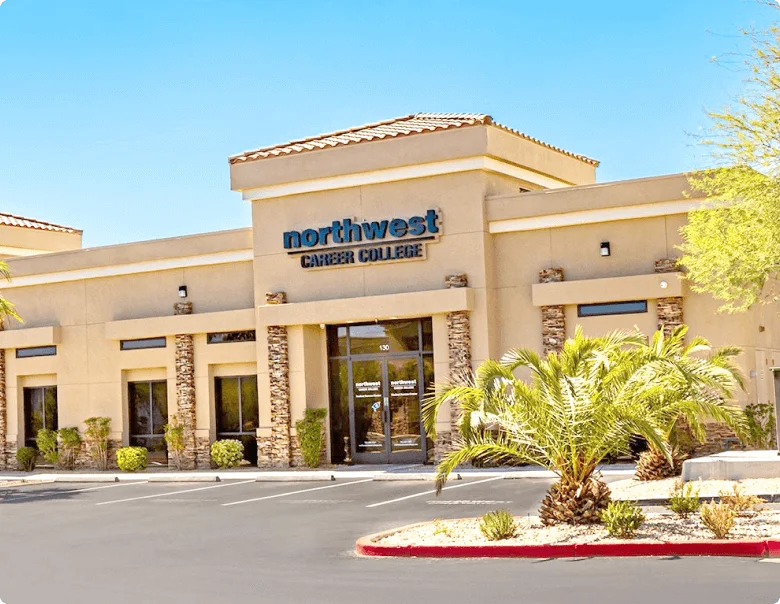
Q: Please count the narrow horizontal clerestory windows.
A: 4